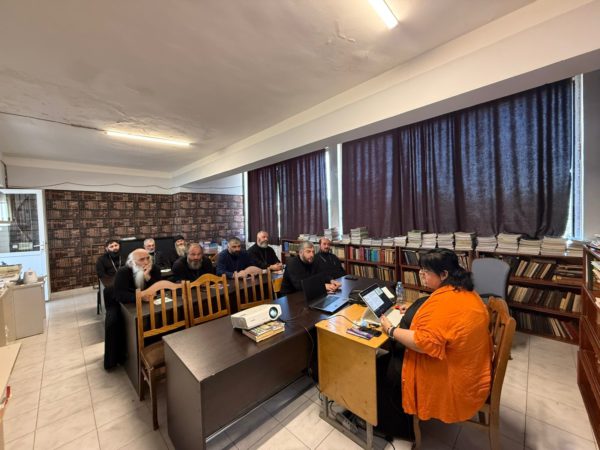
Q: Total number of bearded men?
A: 9